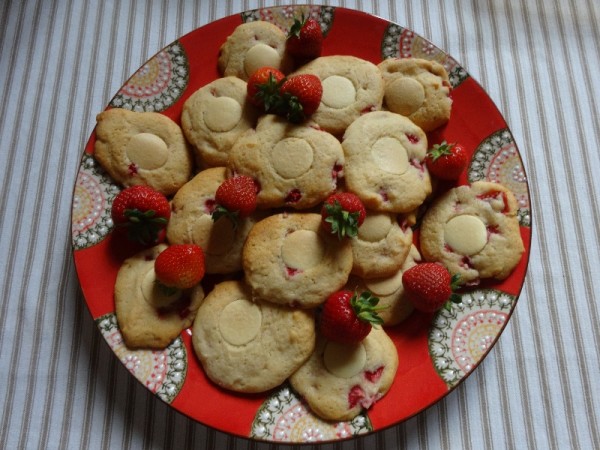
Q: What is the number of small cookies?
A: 15